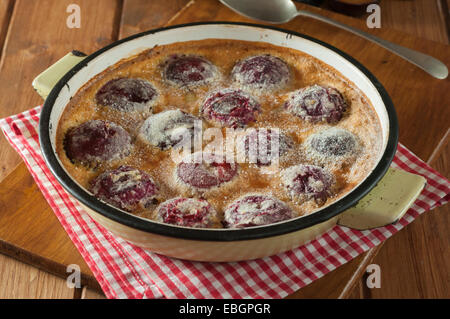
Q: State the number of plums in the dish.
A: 14